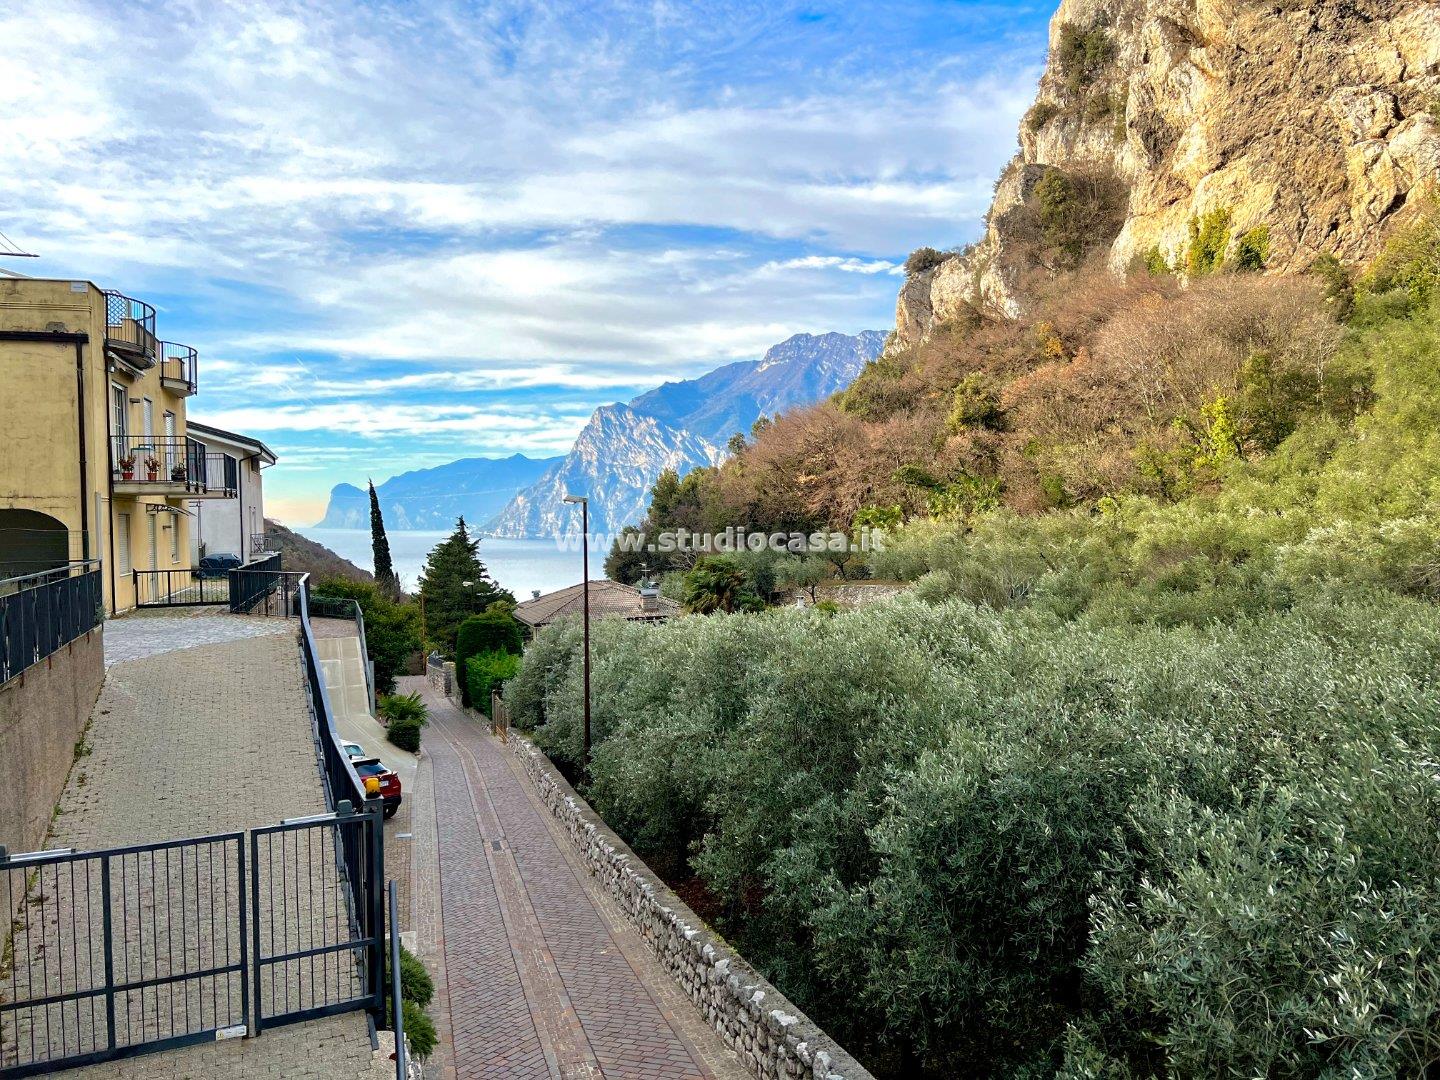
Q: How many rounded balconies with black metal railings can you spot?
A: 2